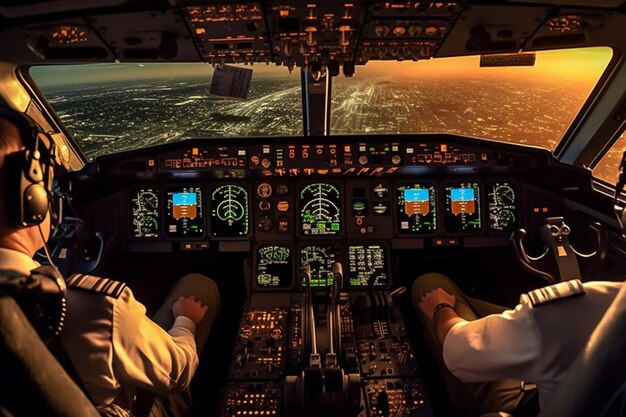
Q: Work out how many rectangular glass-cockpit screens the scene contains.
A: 10